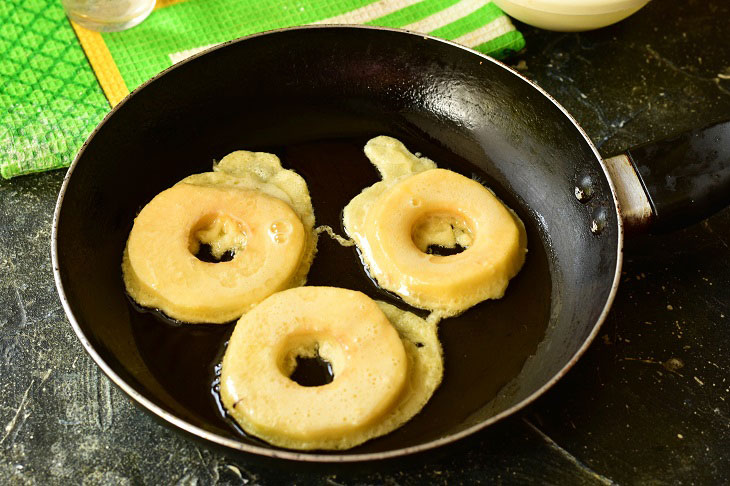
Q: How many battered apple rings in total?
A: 3